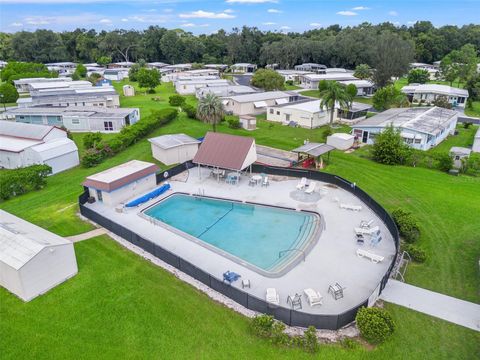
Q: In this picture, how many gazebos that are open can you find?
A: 2